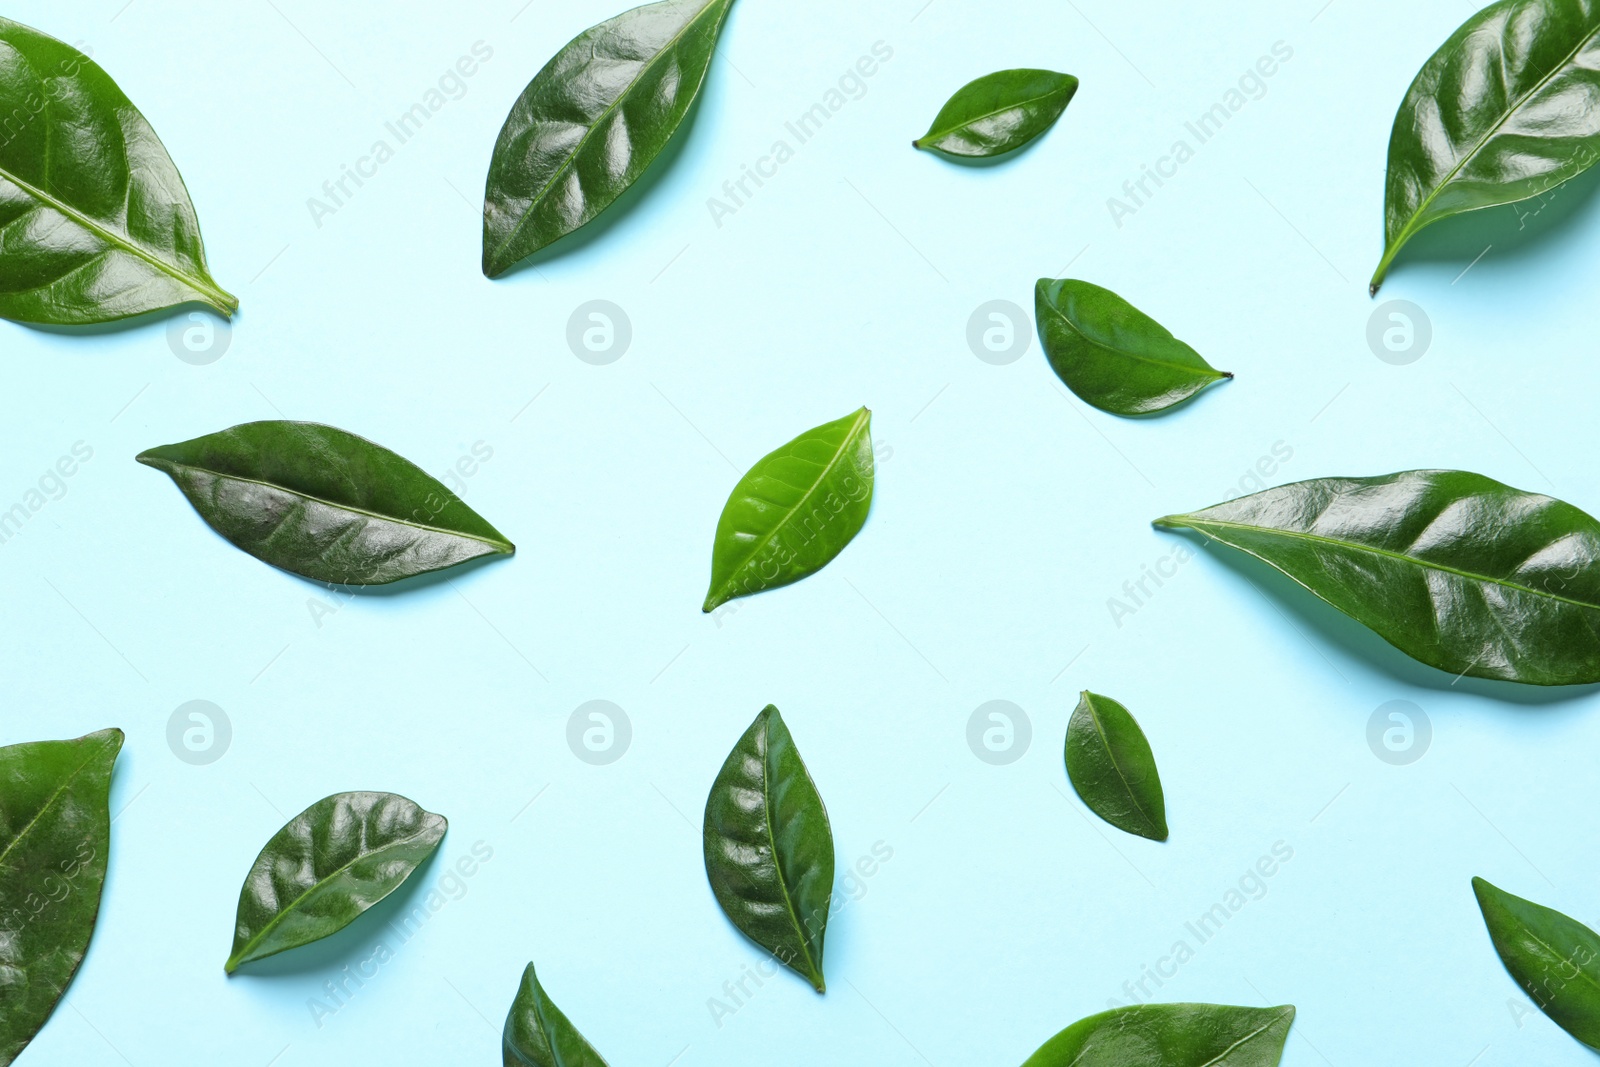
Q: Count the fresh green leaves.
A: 15